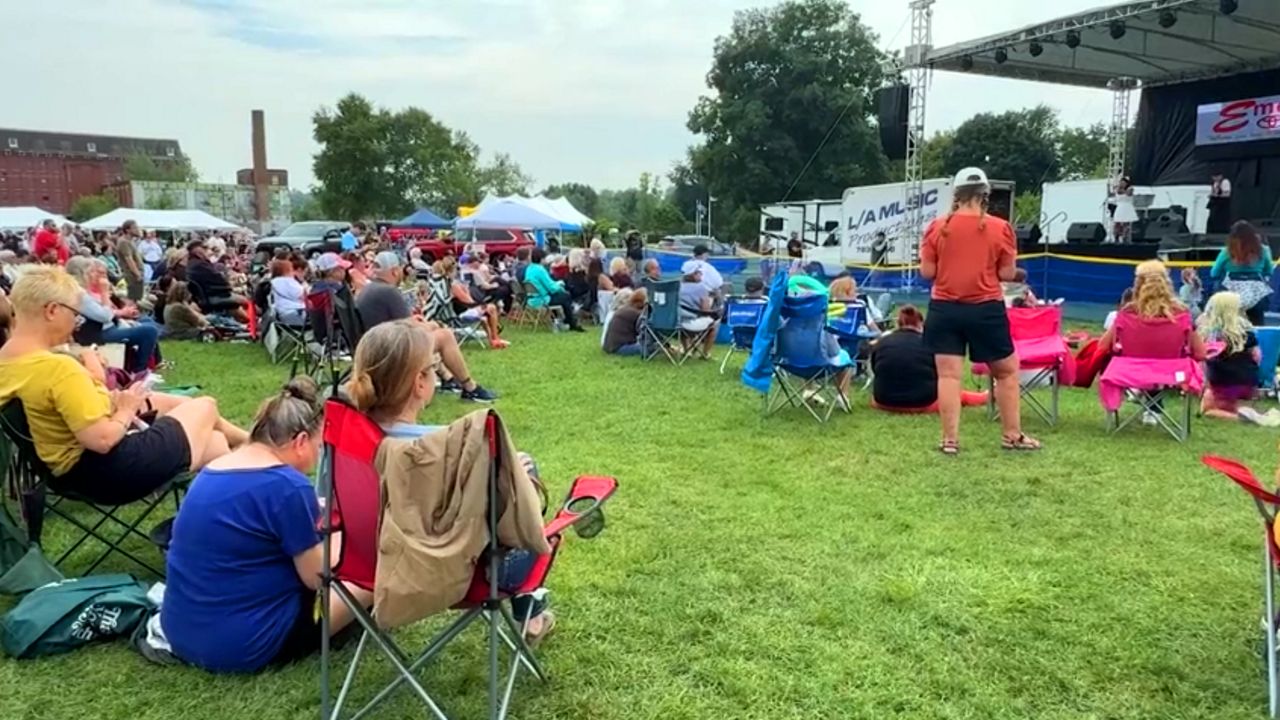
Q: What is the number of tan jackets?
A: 1